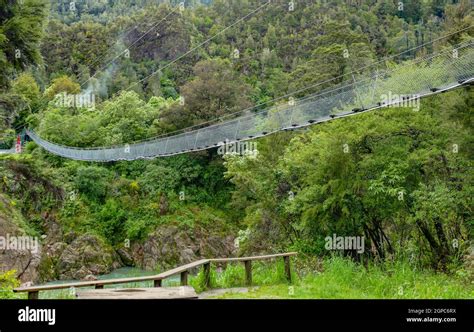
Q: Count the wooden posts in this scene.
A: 7